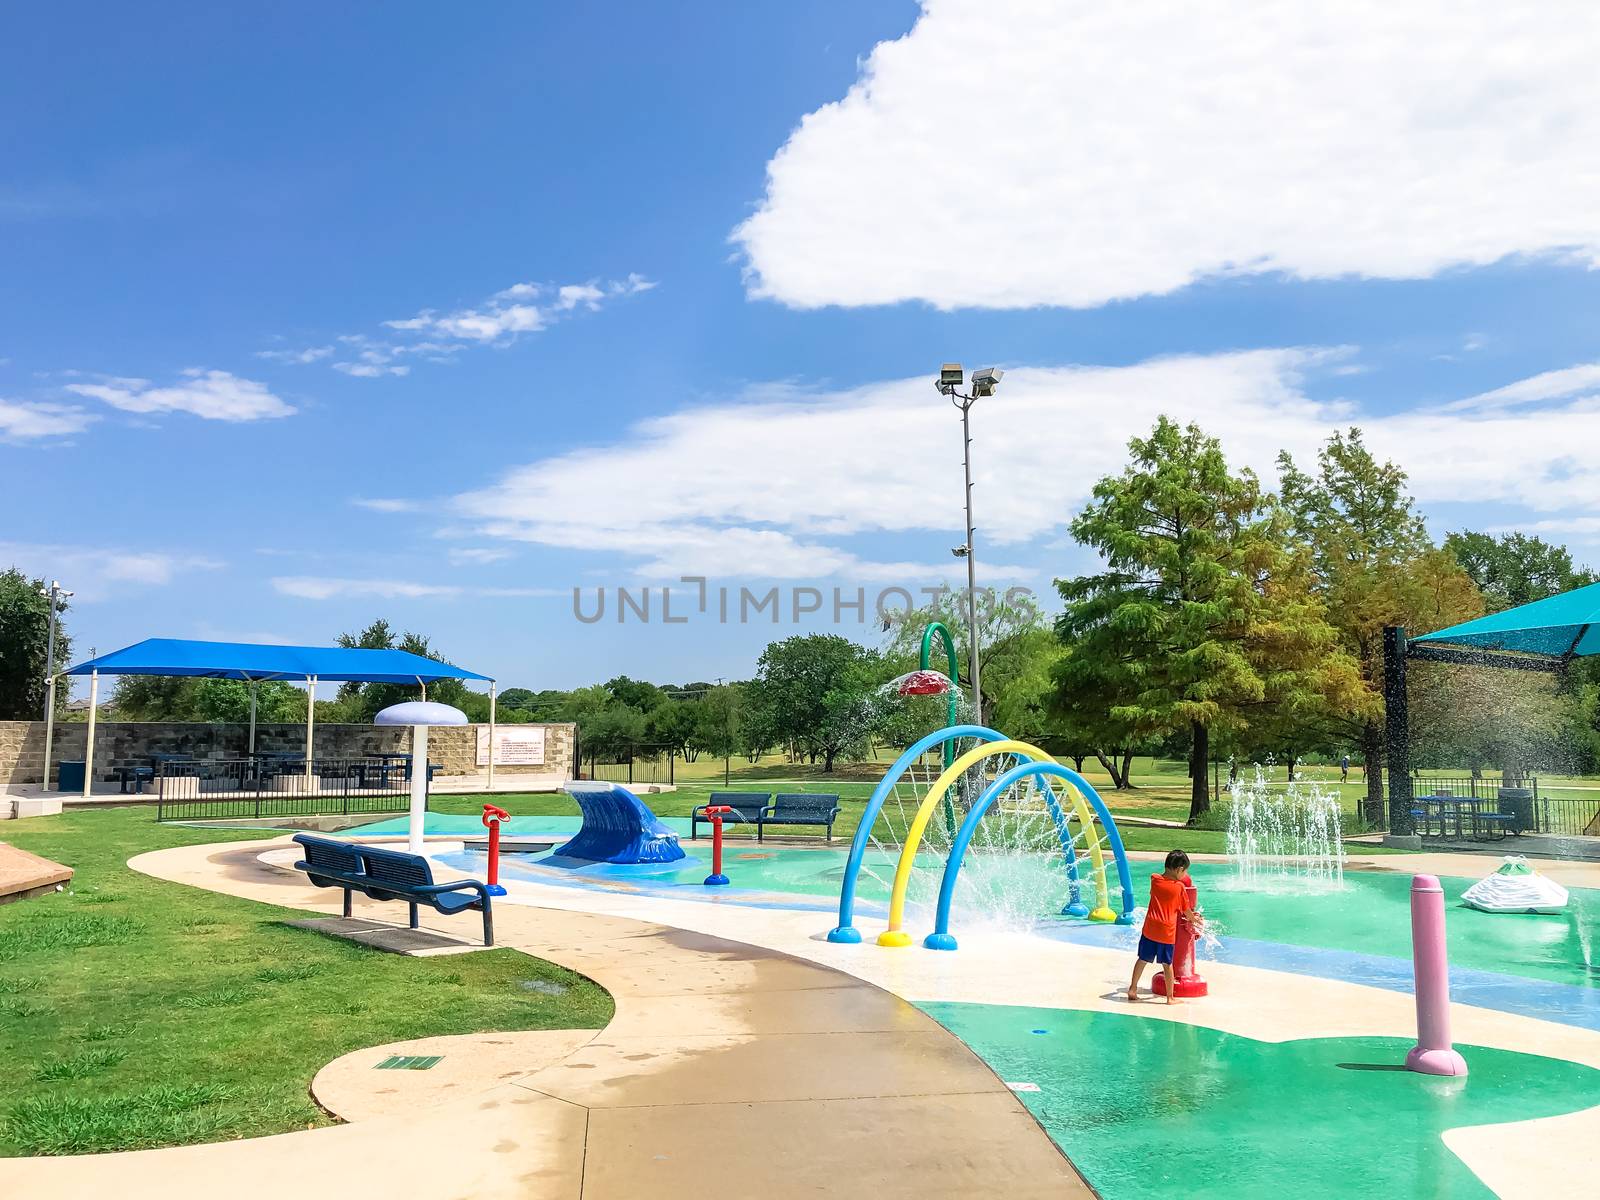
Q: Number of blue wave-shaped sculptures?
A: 1